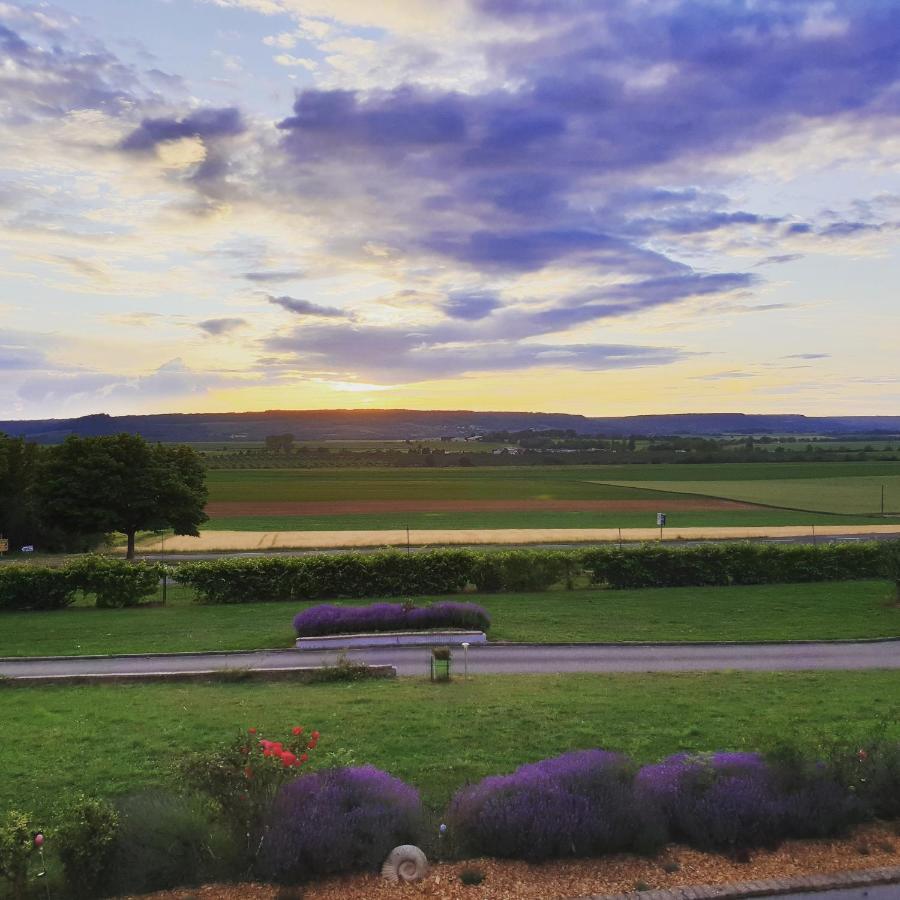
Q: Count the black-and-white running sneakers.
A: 0